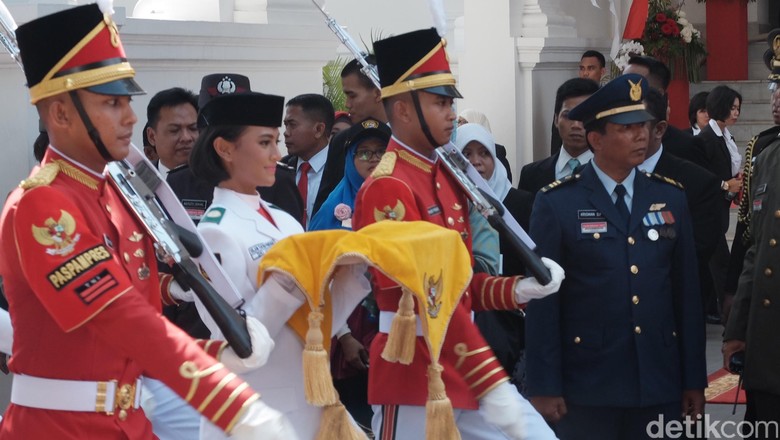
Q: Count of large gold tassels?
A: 4